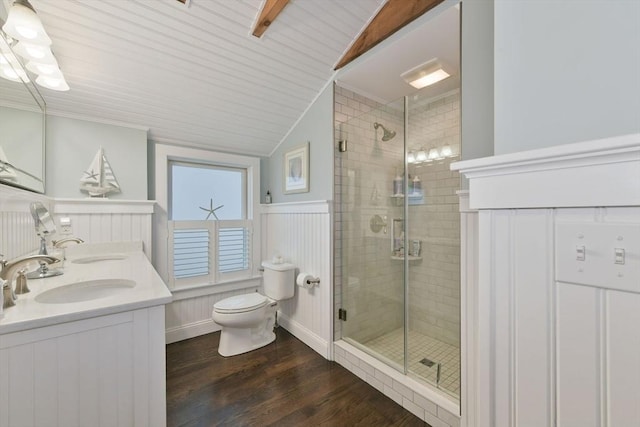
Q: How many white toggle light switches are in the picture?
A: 2